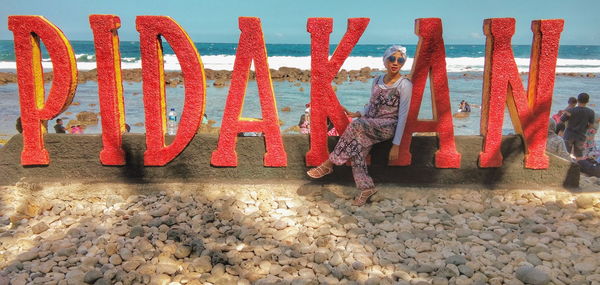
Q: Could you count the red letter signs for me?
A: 7